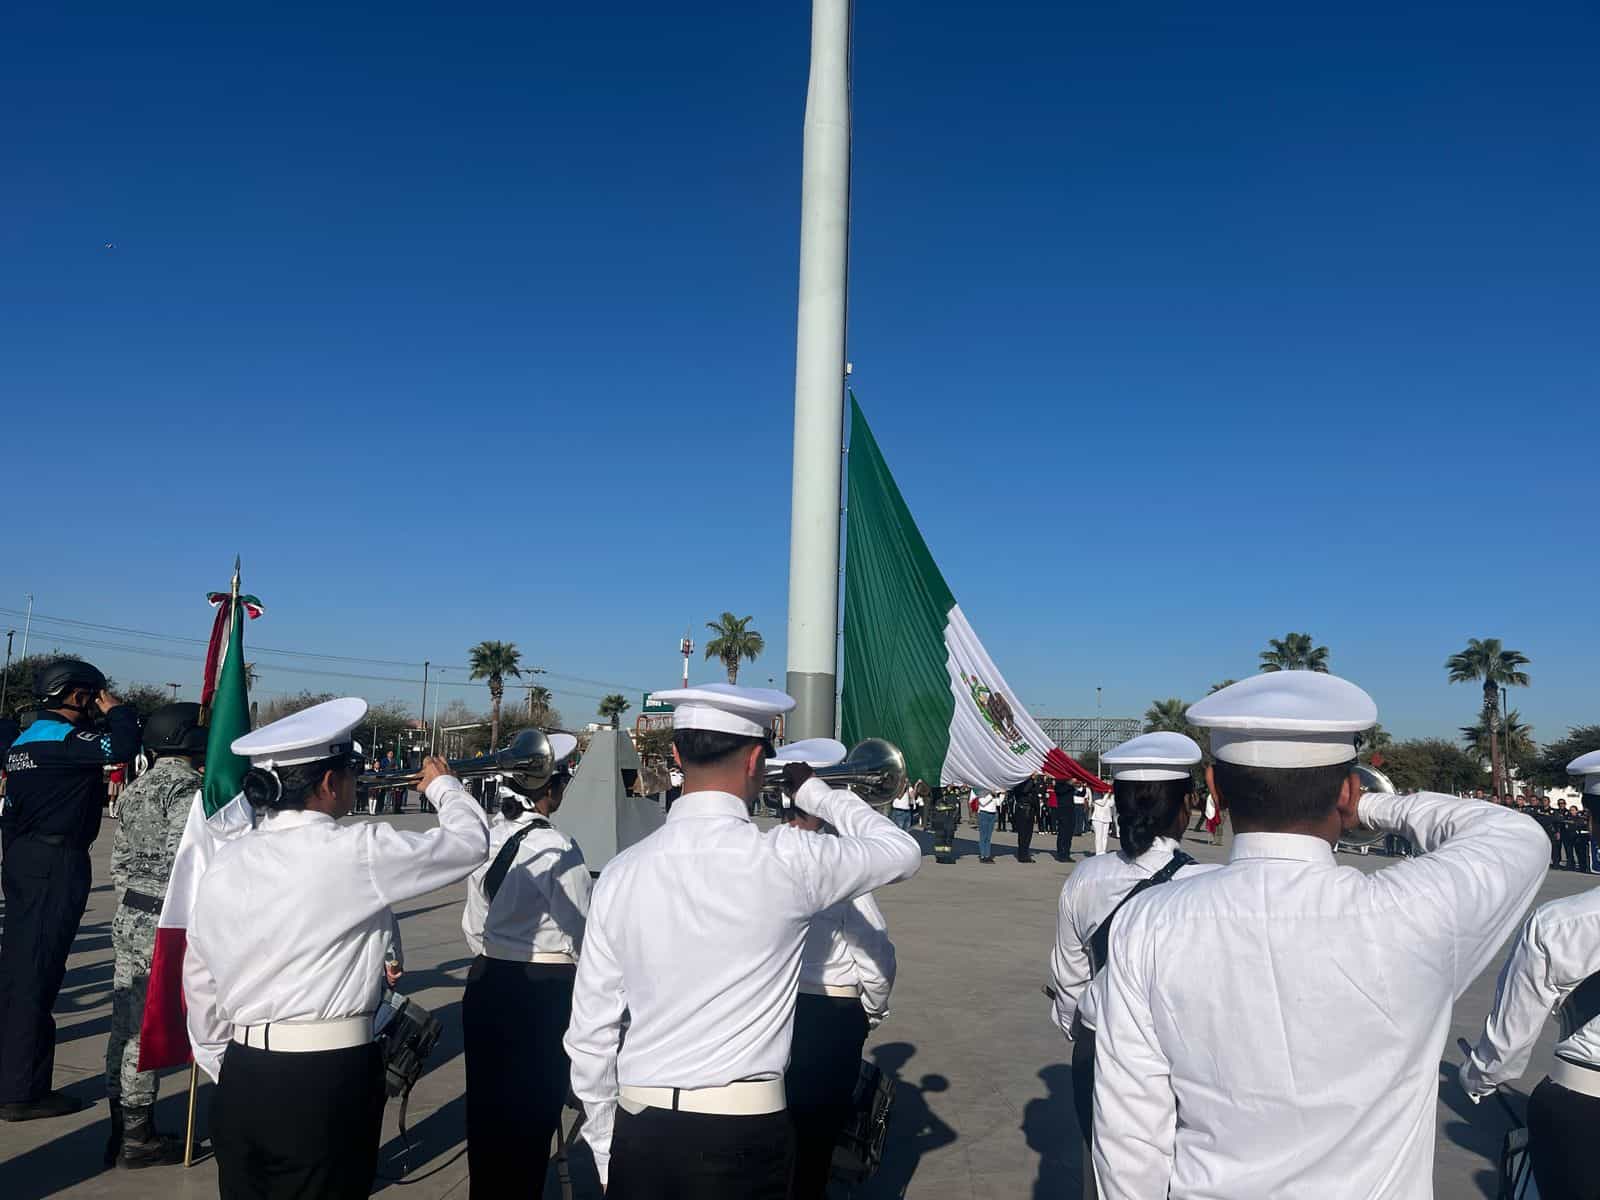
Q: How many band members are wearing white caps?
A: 7